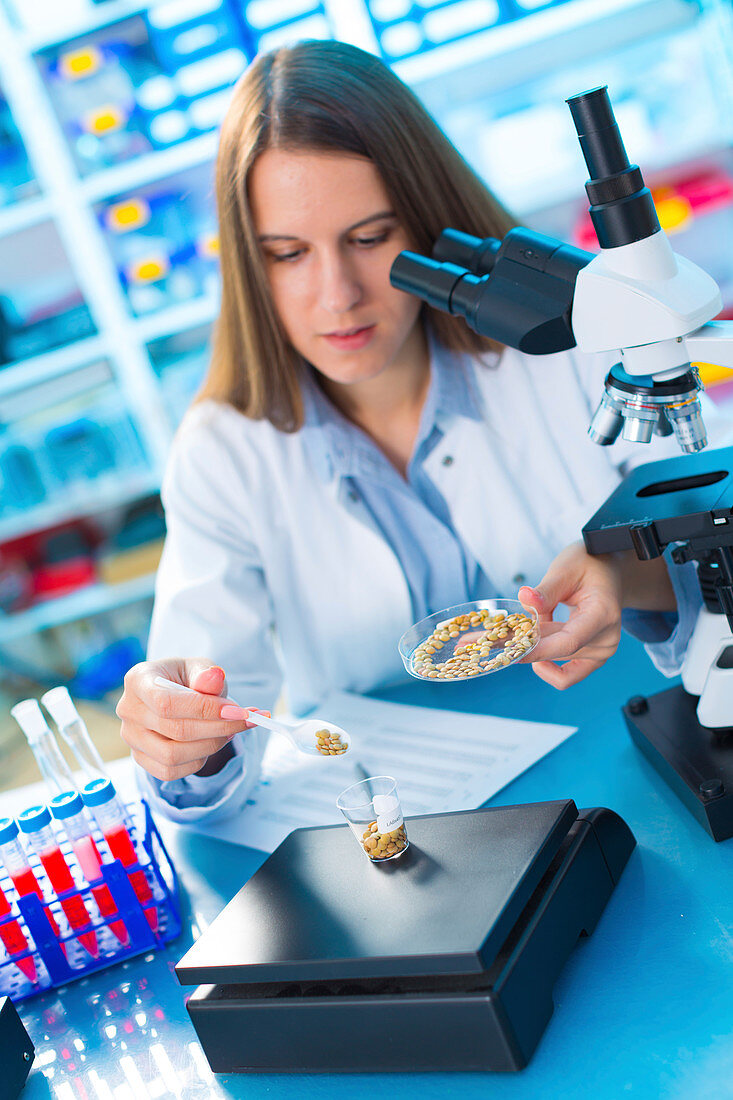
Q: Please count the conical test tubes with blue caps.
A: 4